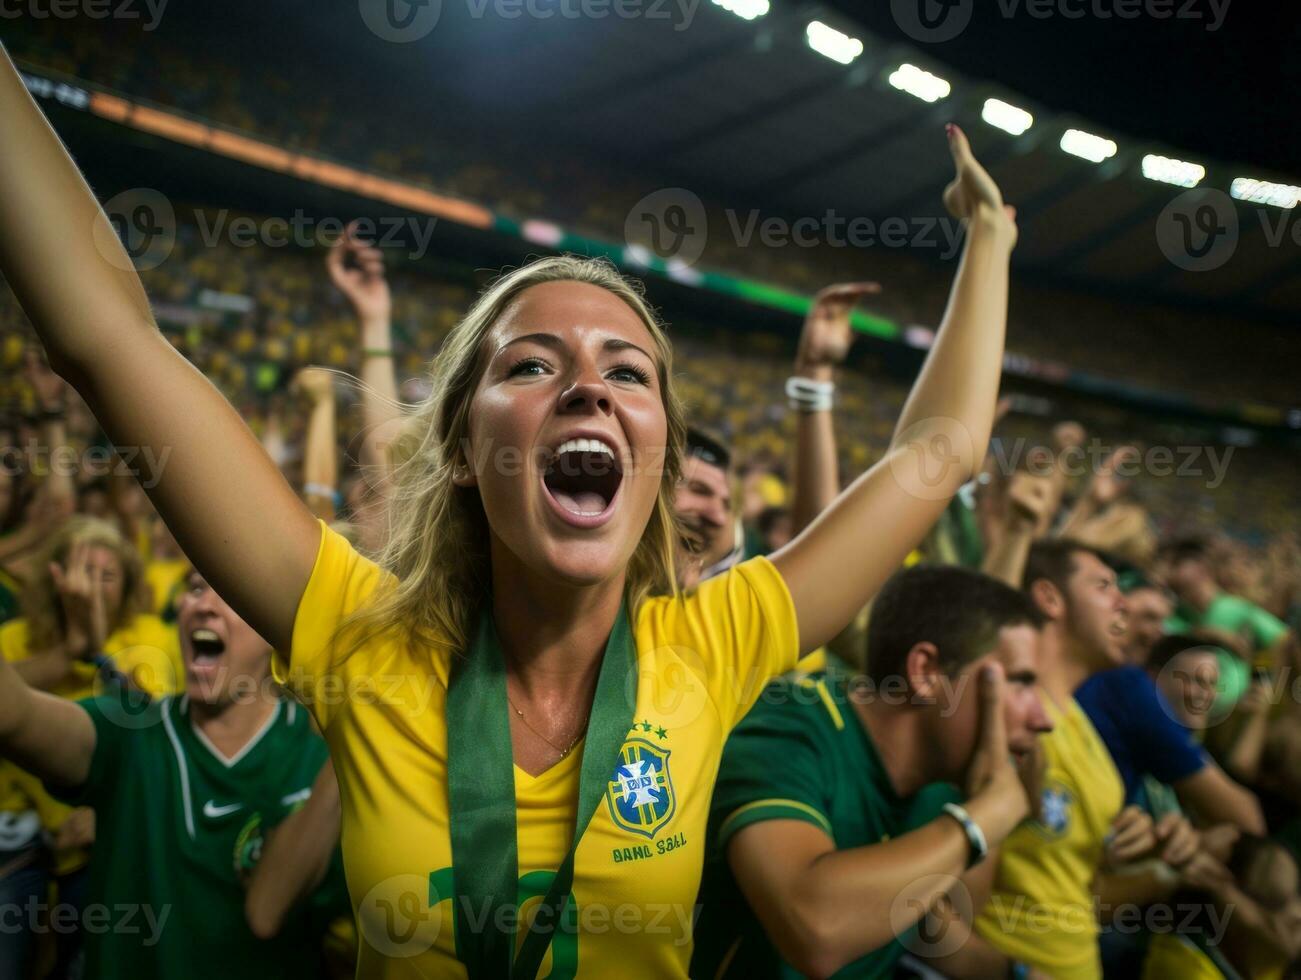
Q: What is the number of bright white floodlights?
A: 7